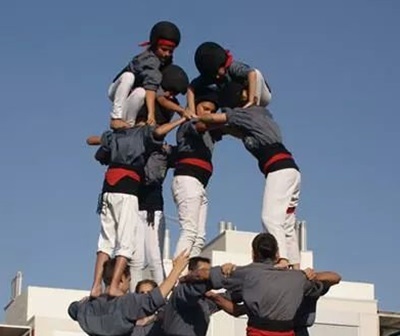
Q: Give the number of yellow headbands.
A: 0